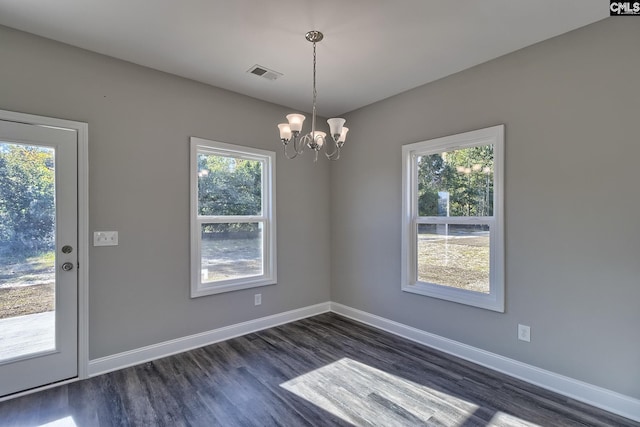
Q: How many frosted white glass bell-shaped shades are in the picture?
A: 5